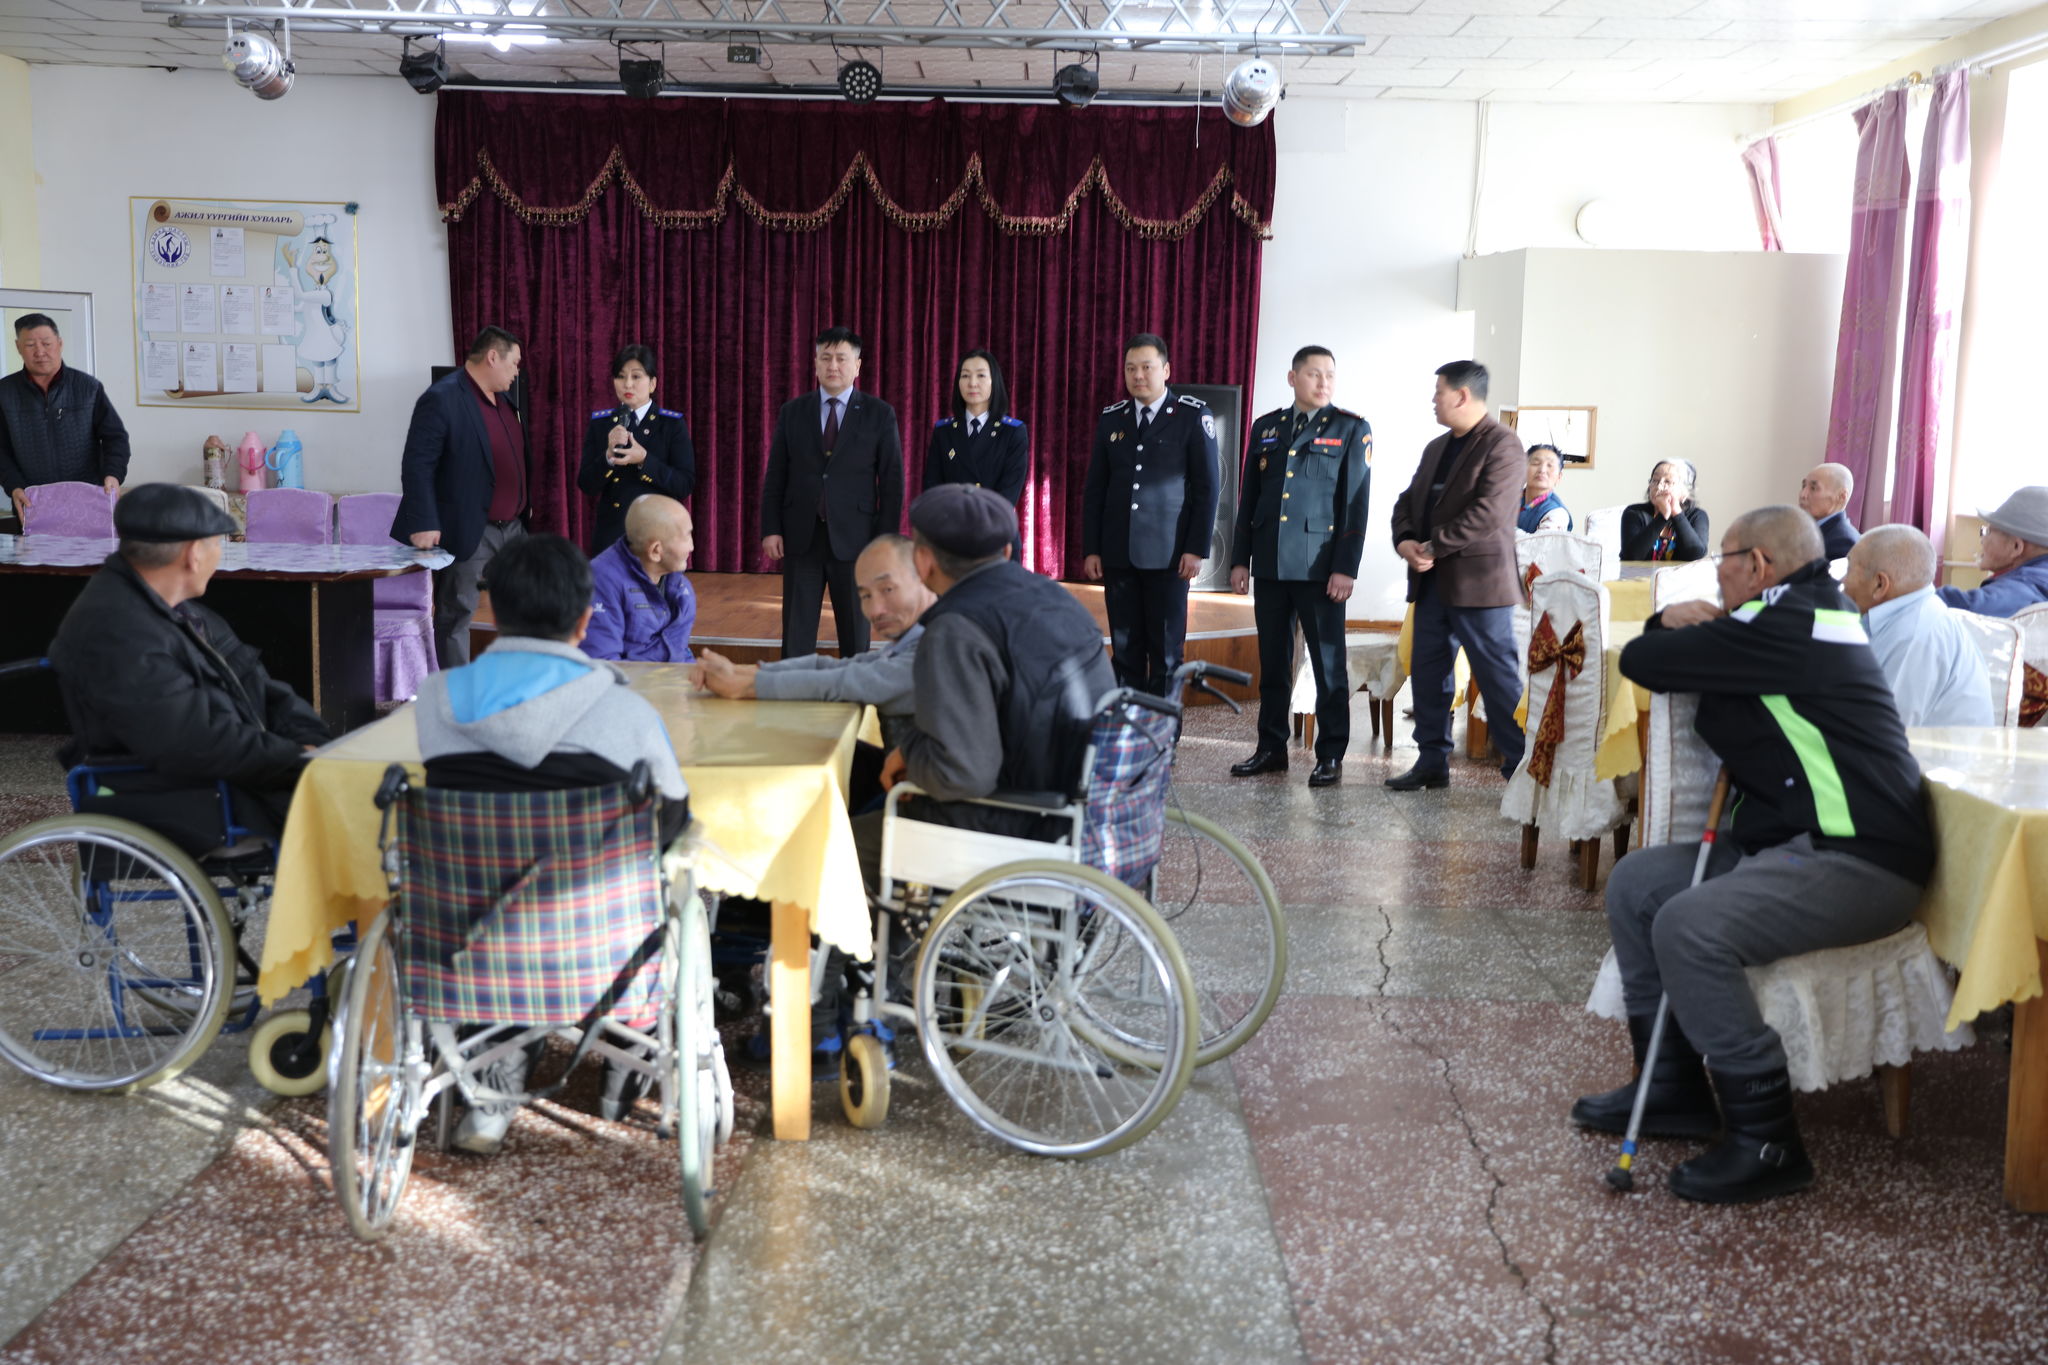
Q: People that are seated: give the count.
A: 11